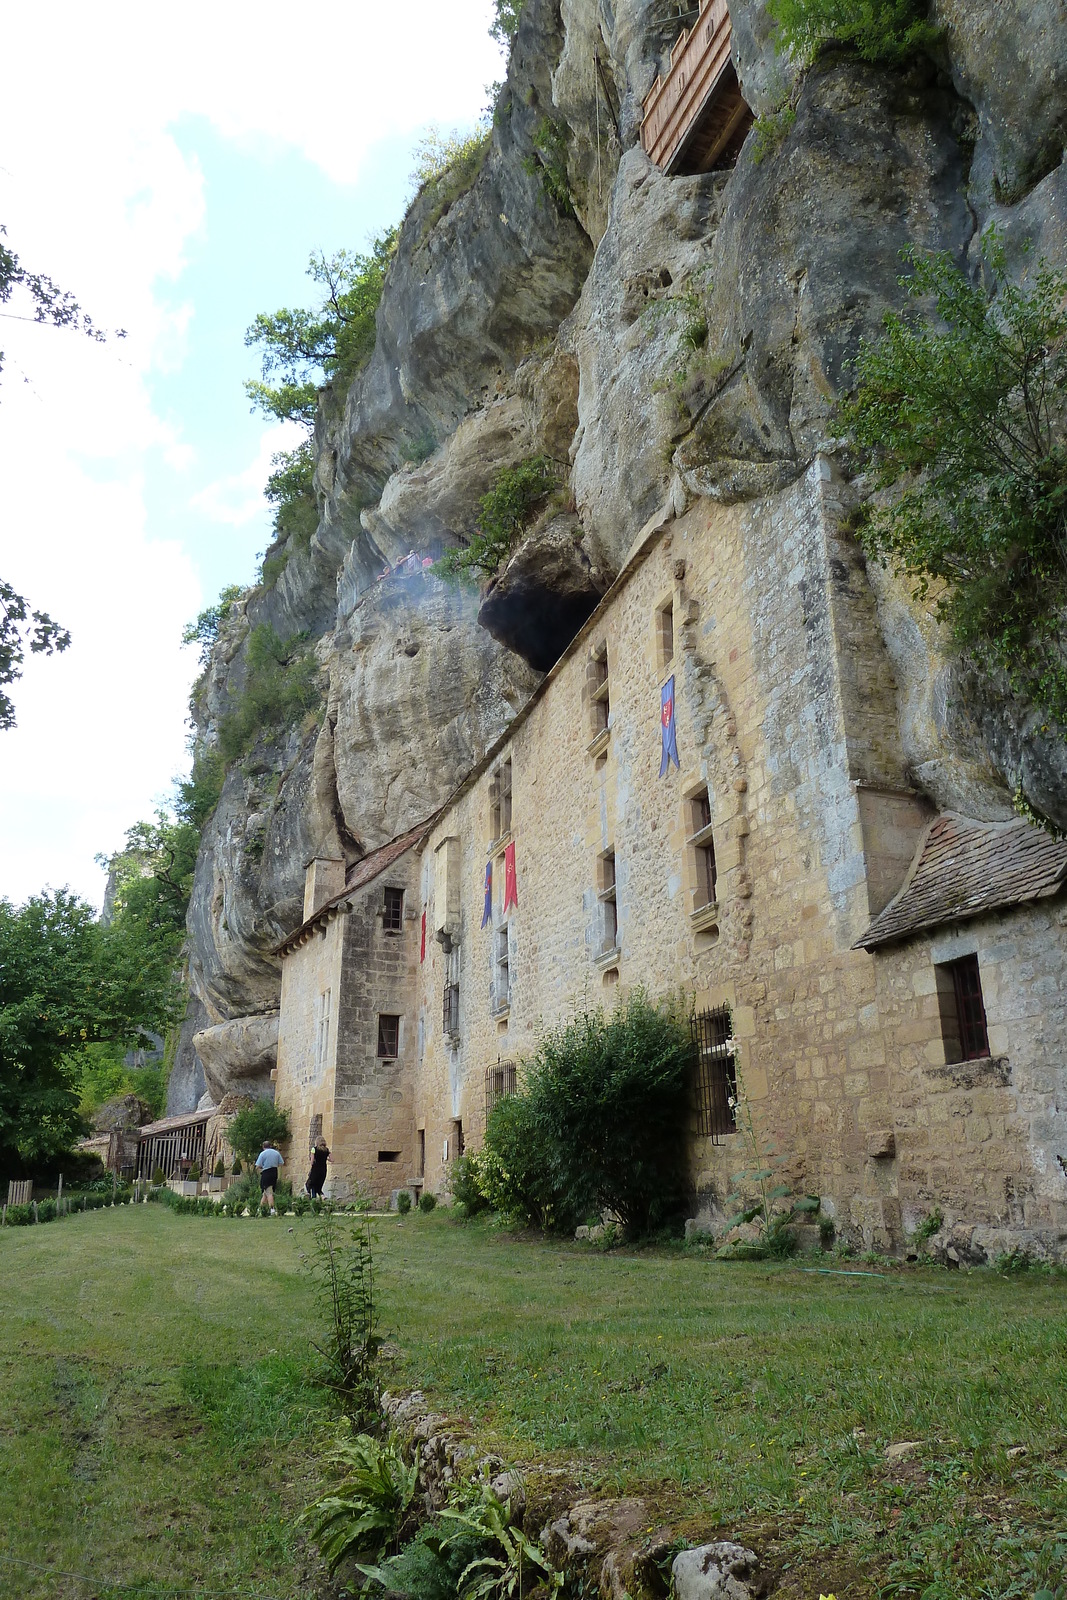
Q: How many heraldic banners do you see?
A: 4